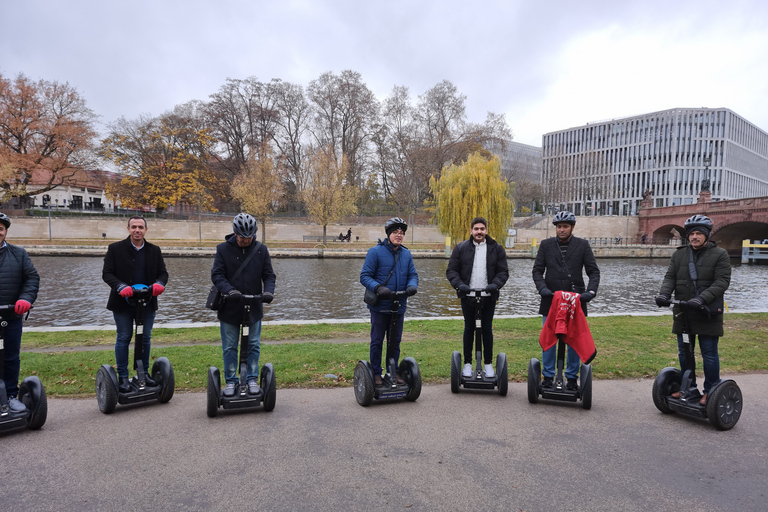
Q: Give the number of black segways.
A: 7